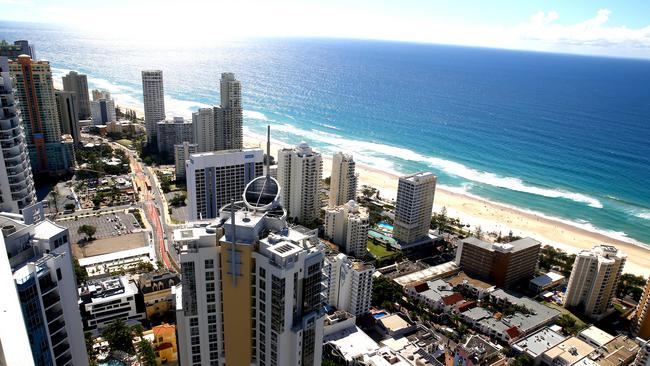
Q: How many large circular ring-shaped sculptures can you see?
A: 1